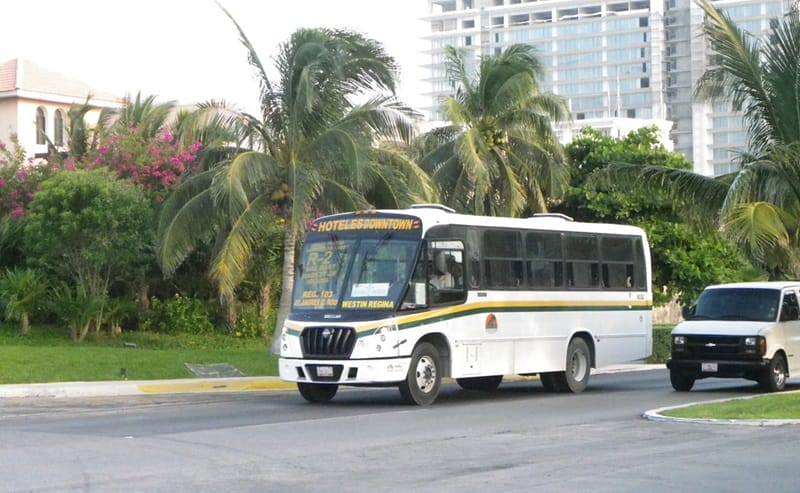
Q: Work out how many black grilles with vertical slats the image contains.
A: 1